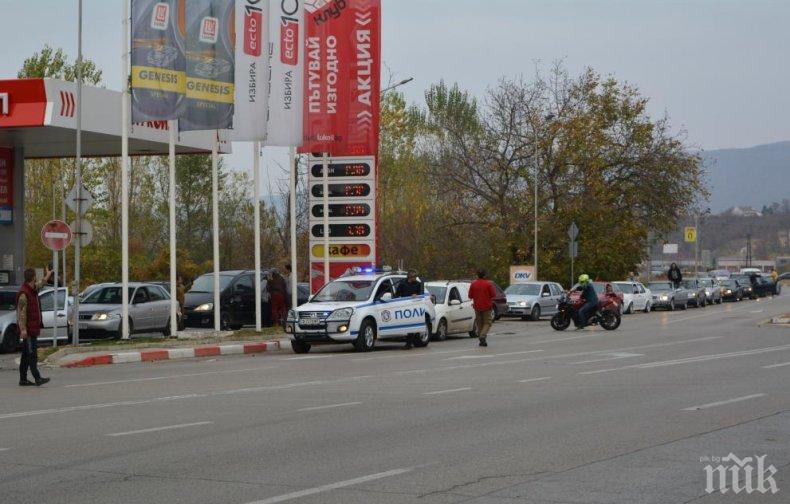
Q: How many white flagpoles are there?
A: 6